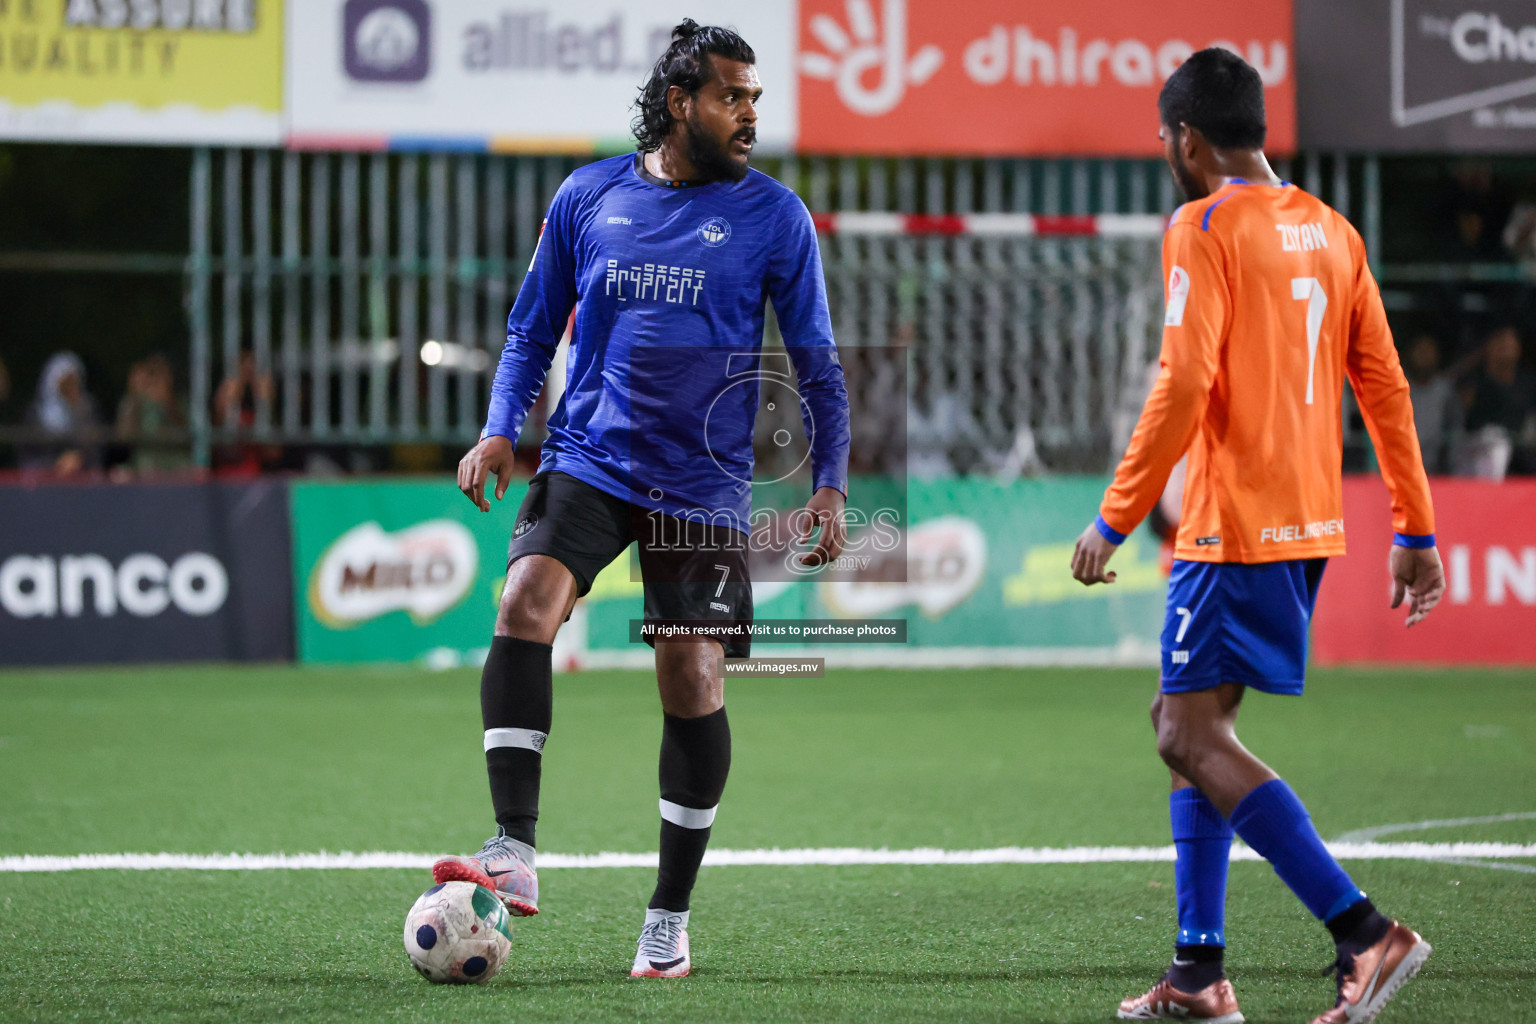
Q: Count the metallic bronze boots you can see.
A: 2